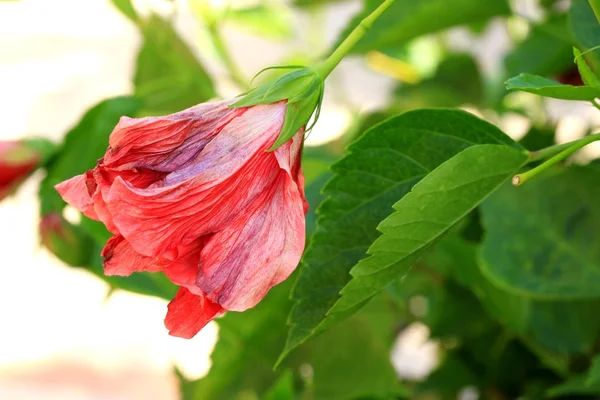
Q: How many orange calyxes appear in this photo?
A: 0